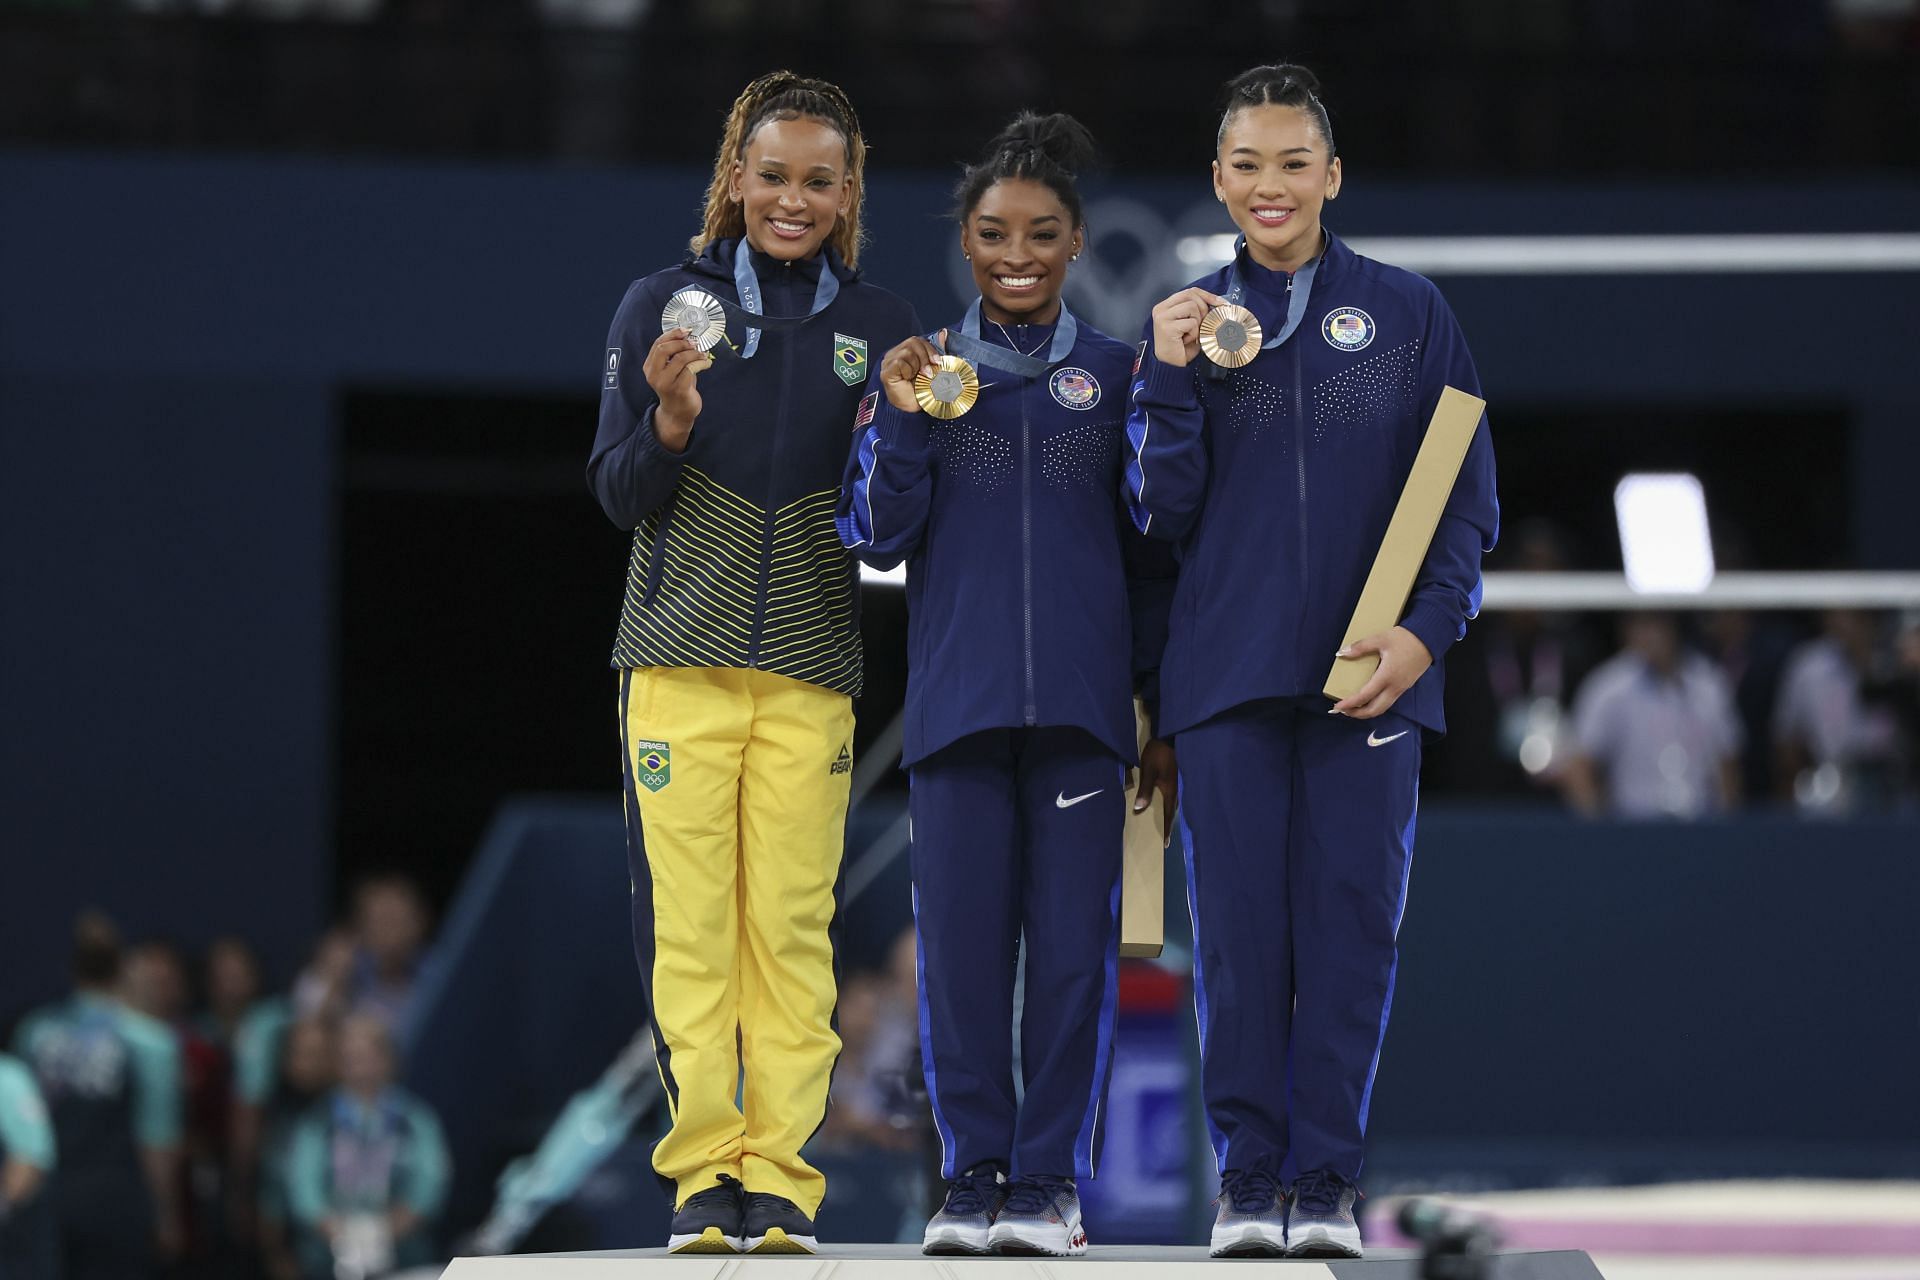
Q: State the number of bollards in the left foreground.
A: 0